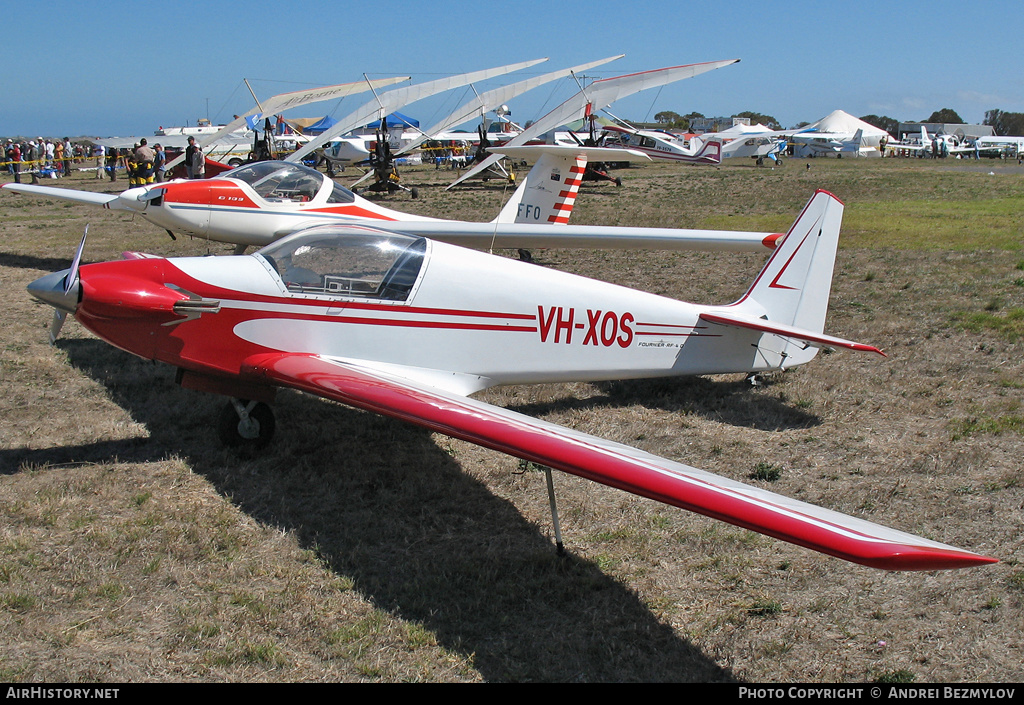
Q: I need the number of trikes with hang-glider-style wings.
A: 4